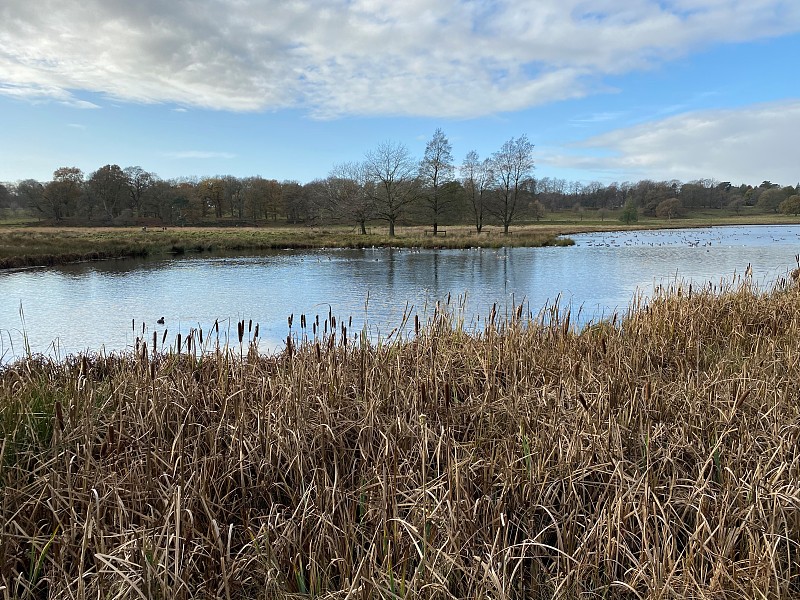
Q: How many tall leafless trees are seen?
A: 5